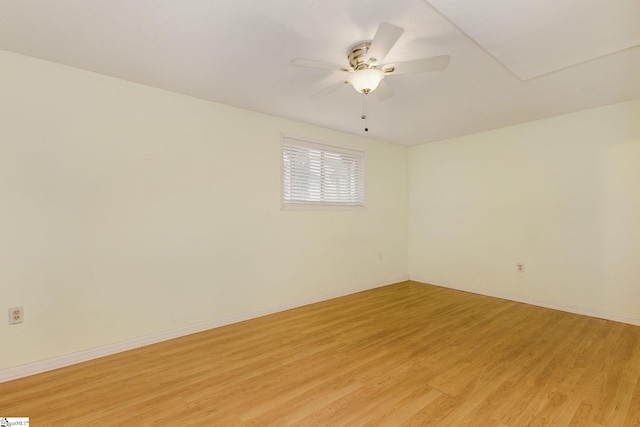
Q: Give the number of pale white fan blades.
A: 5